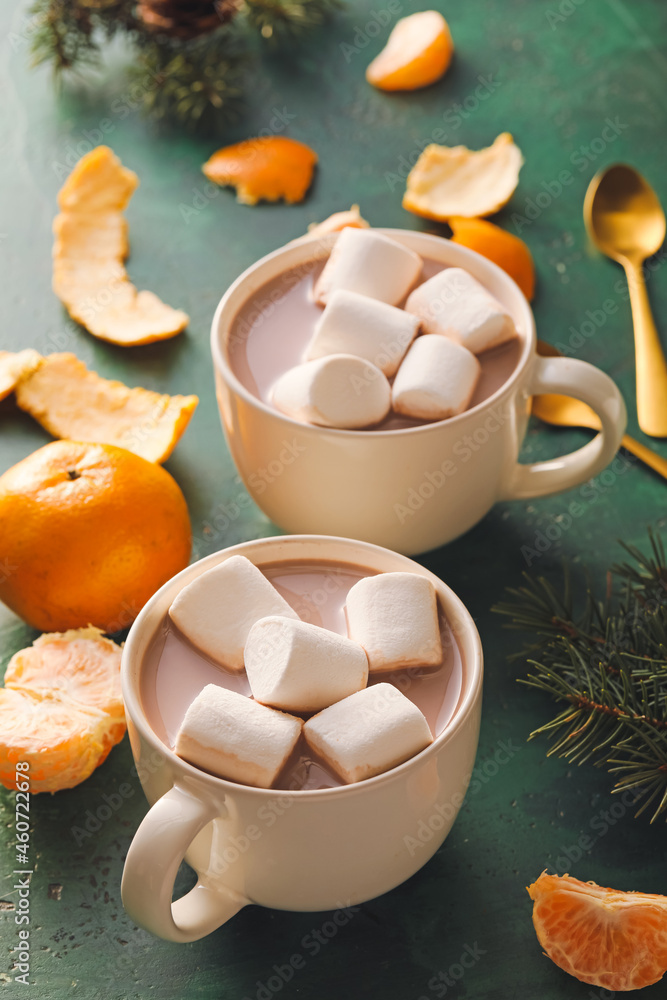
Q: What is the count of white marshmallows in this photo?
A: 10